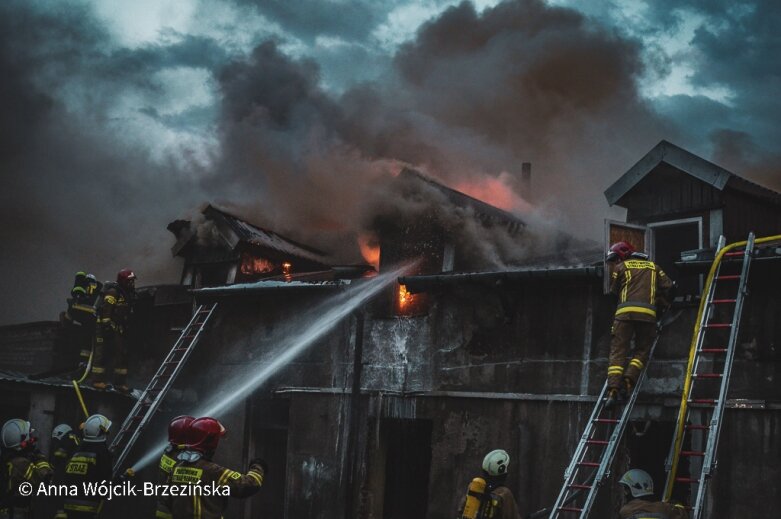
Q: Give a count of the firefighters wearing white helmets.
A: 5